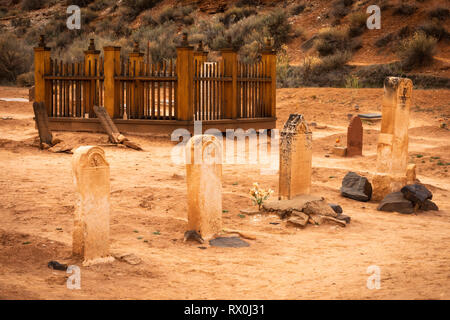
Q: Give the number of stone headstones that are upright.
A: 5